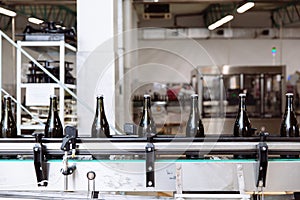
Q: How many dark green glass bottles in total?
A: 7